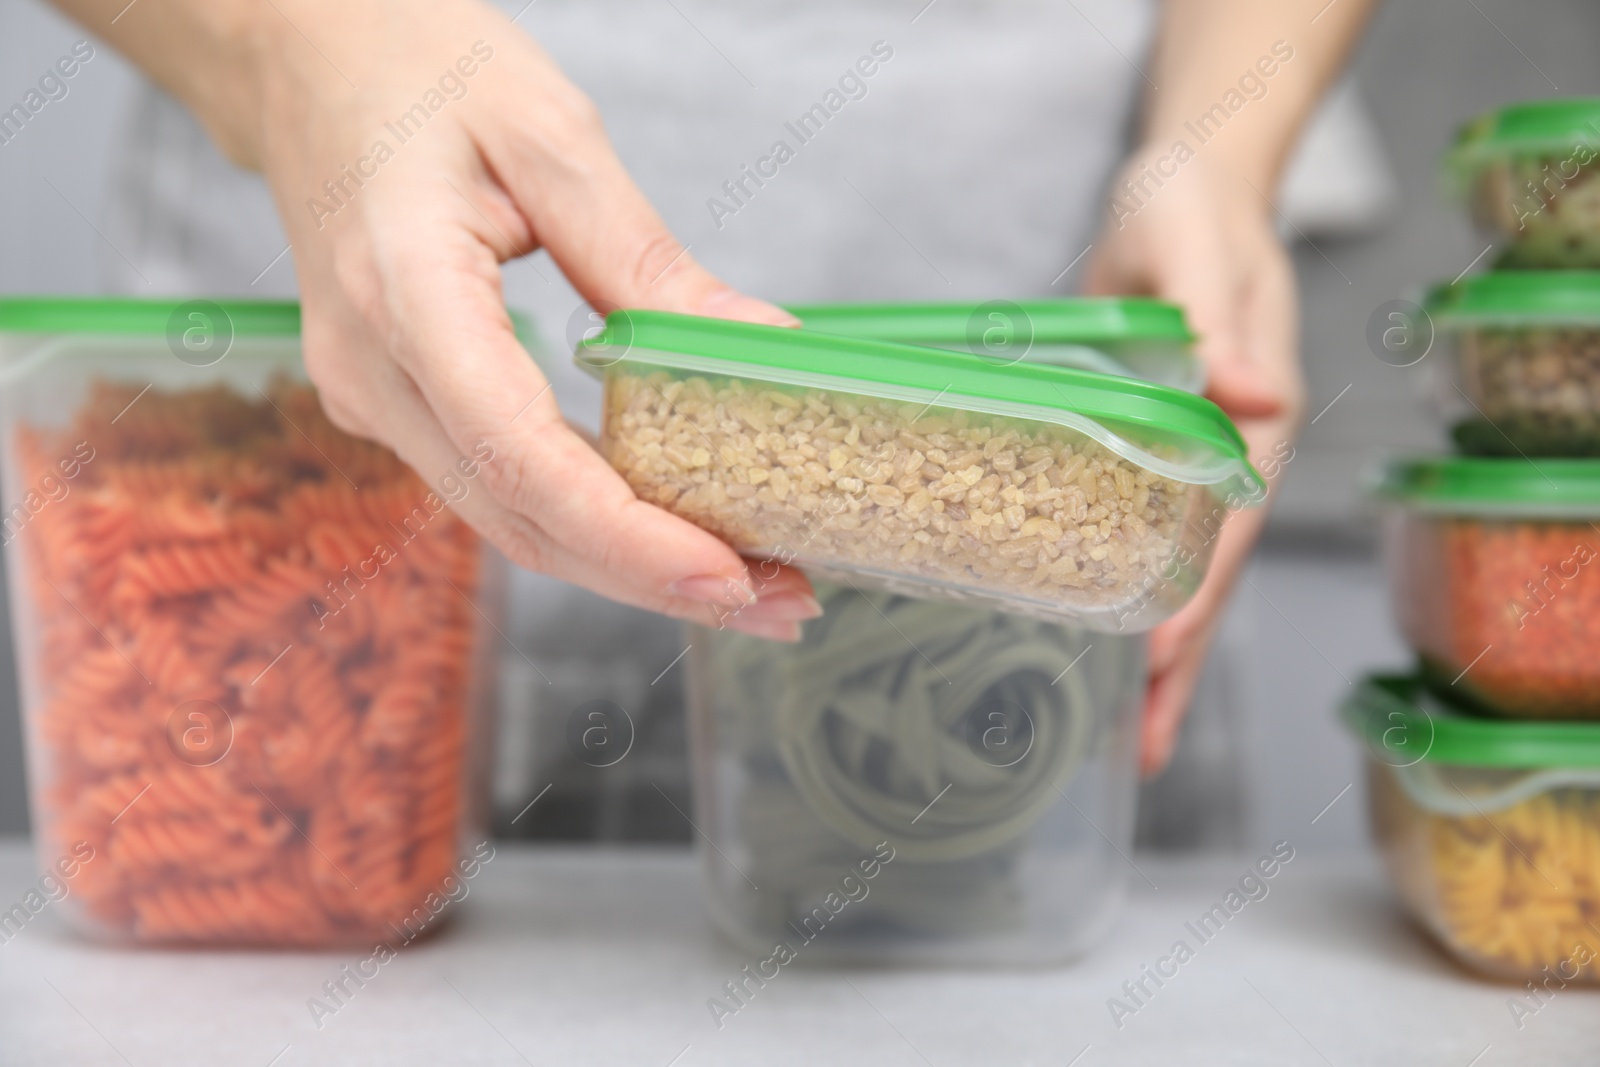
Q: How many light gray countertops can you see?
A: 1